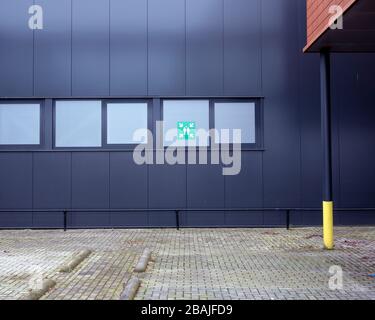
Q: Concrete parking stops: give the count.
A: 4